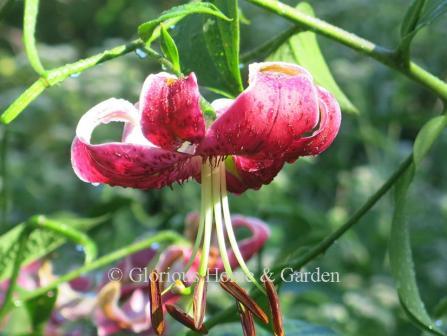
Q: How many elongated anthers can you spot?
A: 6